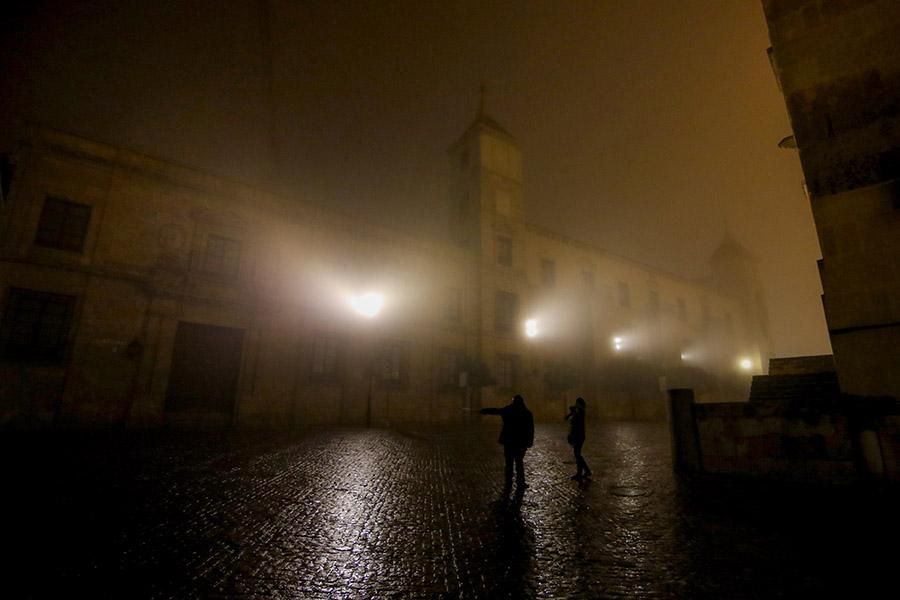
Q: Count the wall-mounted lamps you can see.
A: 5